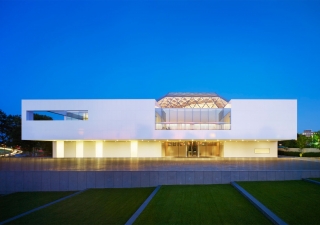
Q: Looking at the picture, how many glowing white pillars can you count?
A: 4